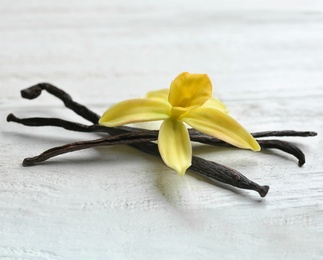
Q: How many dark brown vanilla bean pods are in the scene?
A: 3